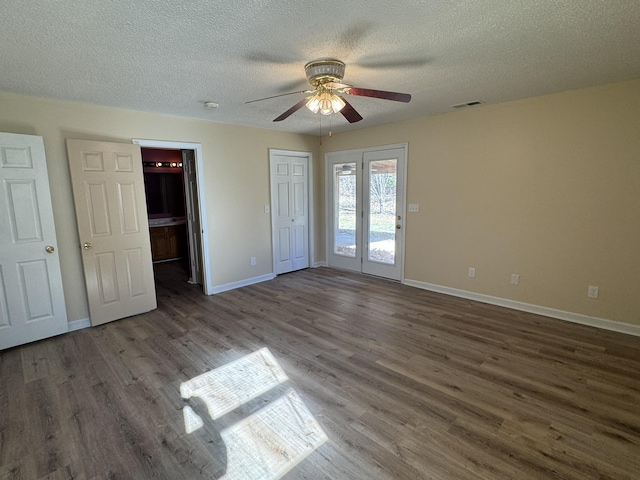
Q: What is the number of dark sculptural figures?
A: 0